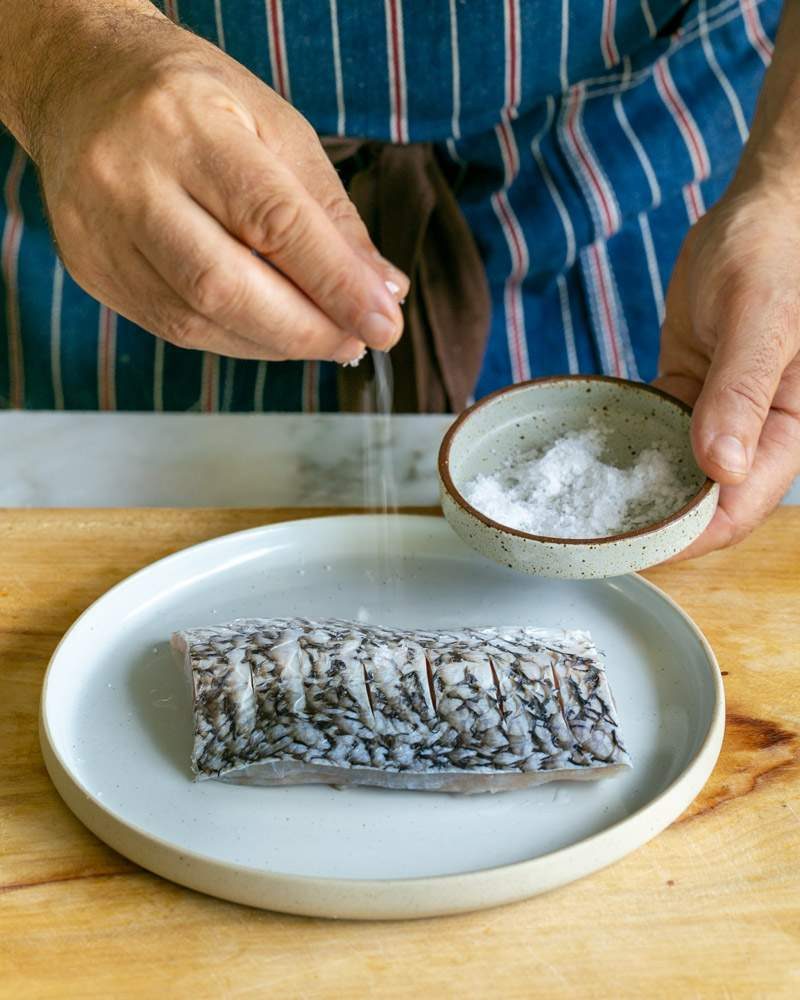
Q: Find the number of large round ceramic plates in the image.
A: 1